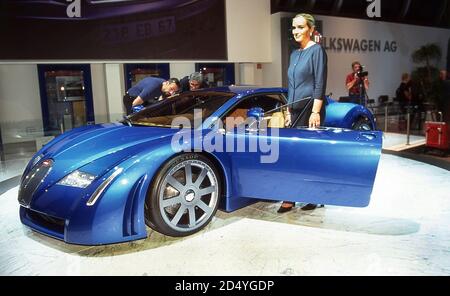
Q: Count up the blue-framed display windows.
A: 3